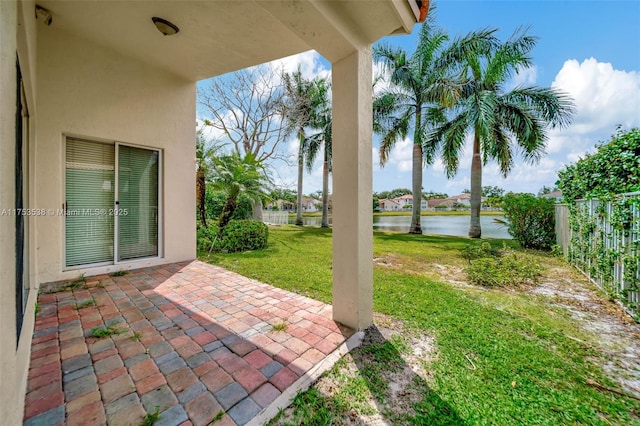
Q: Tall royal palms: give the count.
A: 4